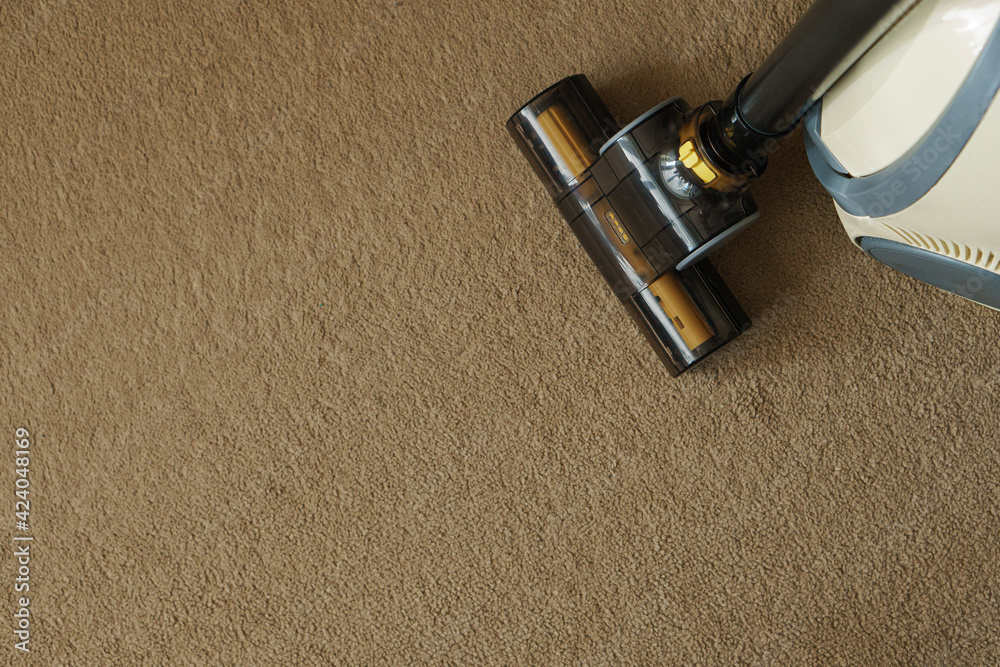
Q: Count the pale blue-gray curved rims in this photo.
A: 2